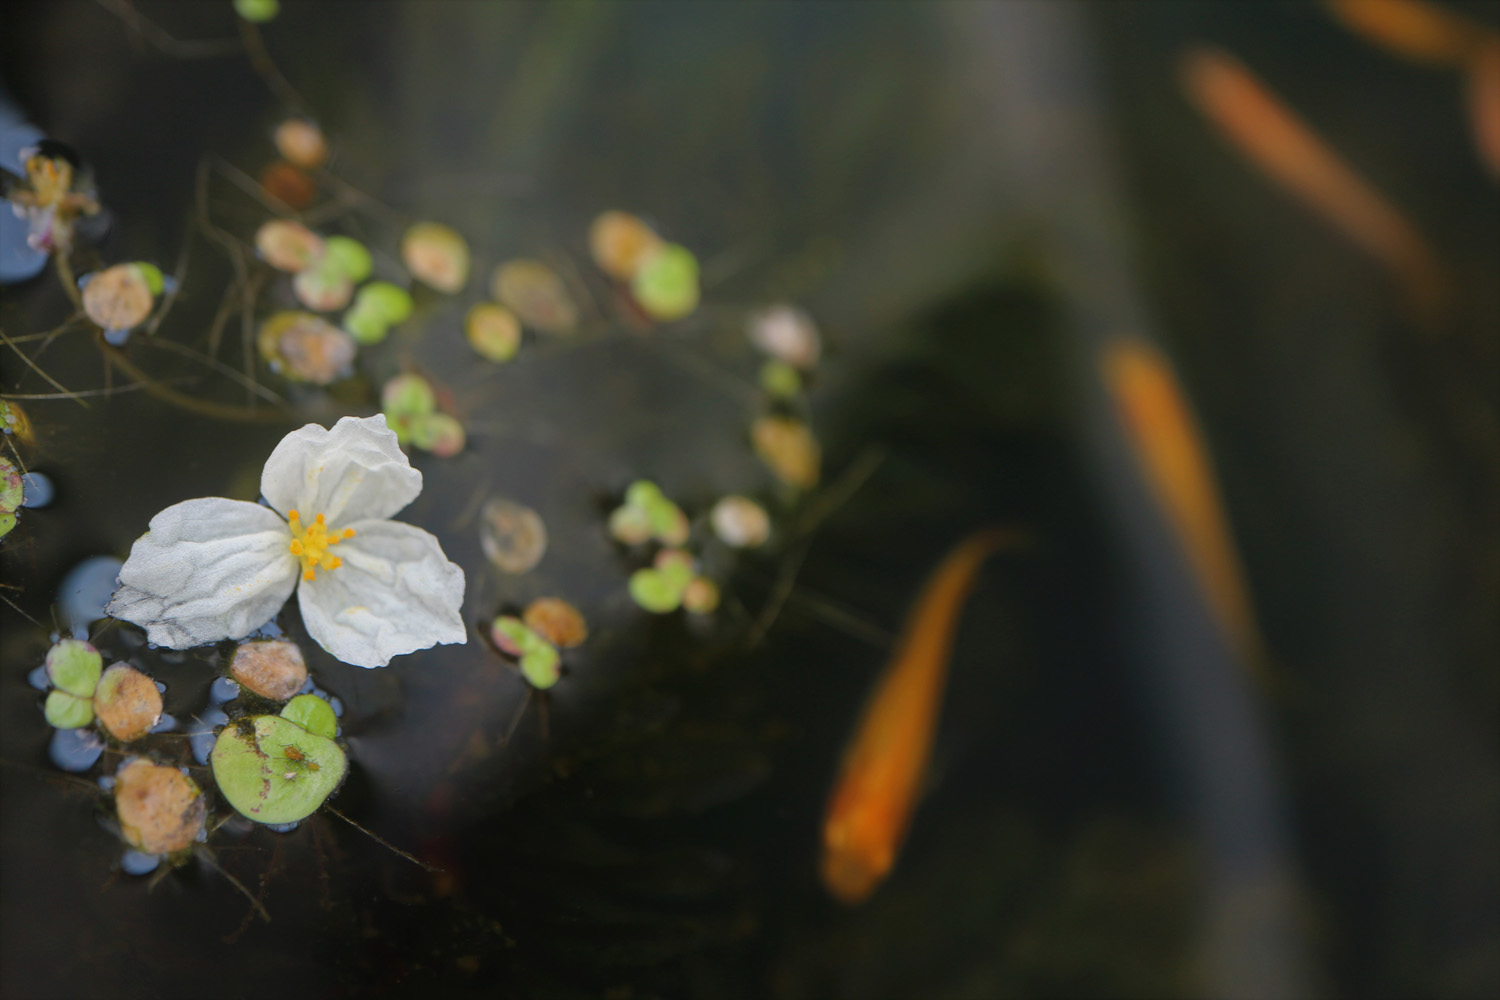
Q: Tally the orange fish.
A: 5